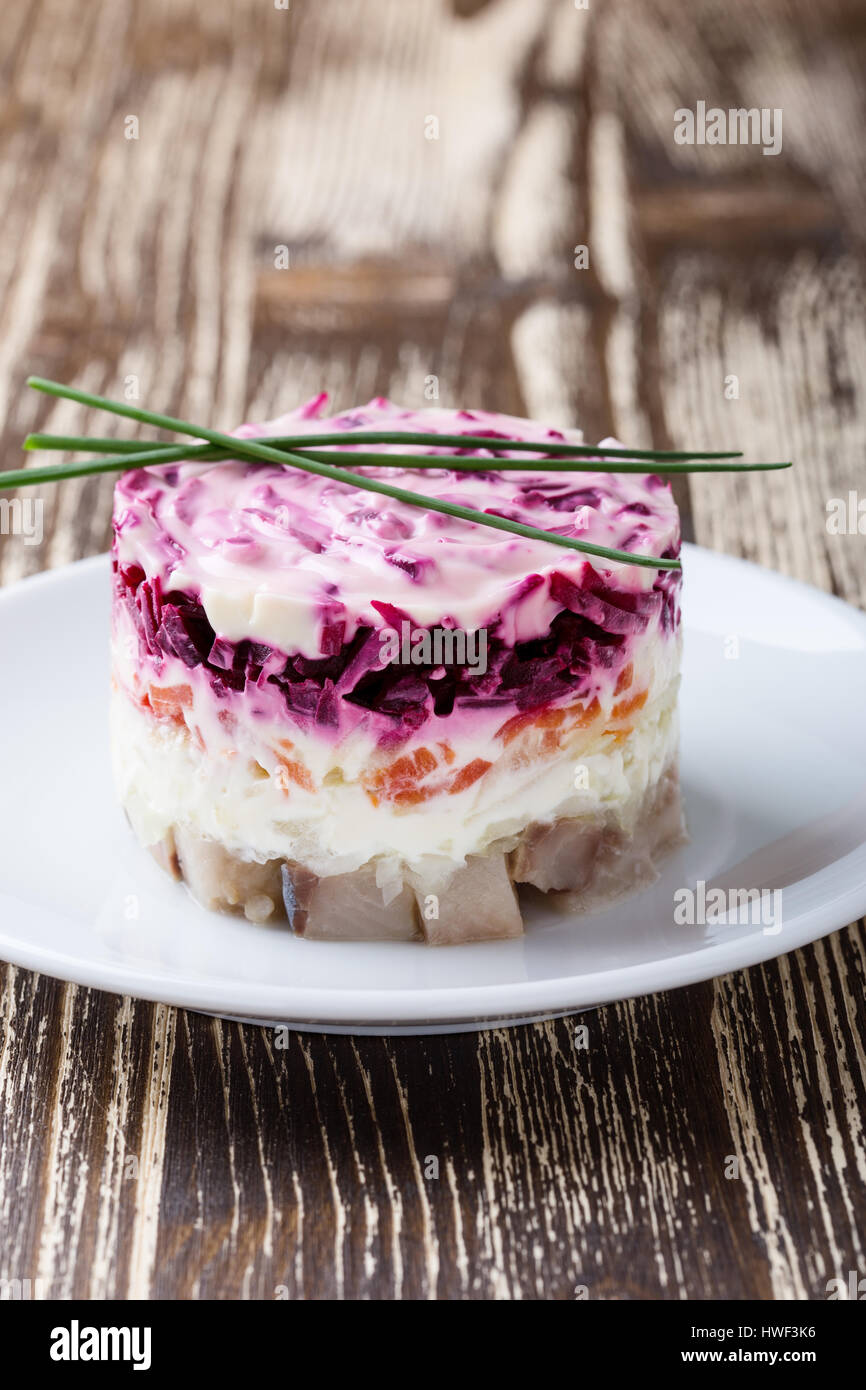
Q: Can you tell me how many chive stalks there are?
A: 3